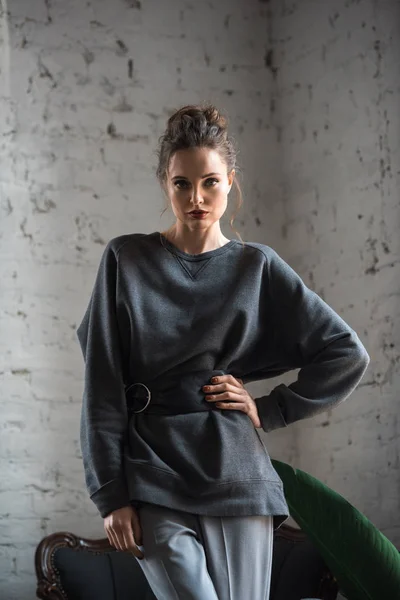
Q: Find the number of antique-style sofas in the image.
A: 1